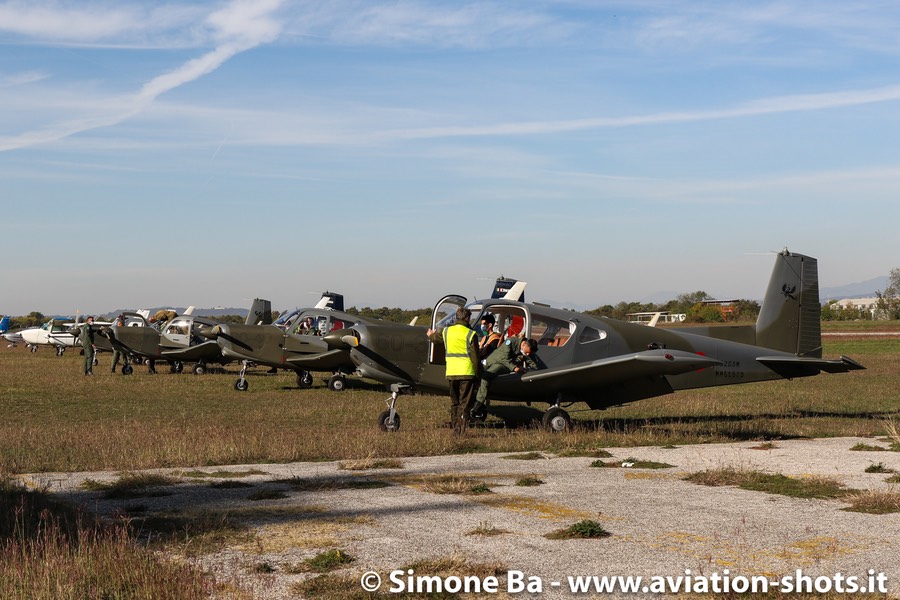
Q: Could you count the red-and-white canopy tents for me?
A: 0